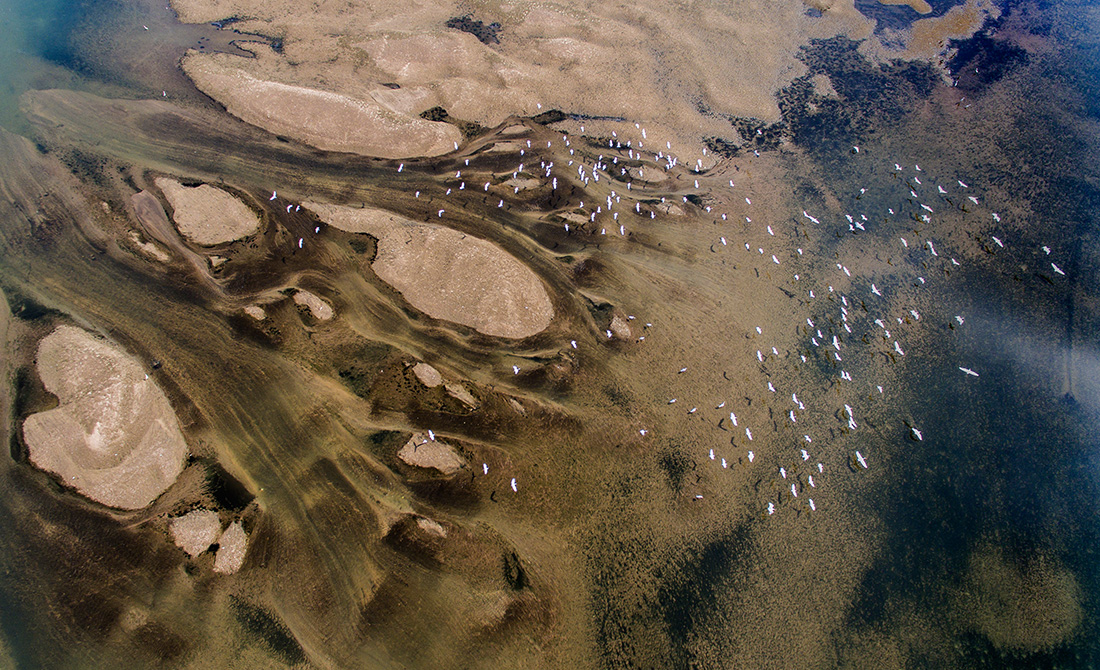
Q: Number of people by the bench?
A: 0